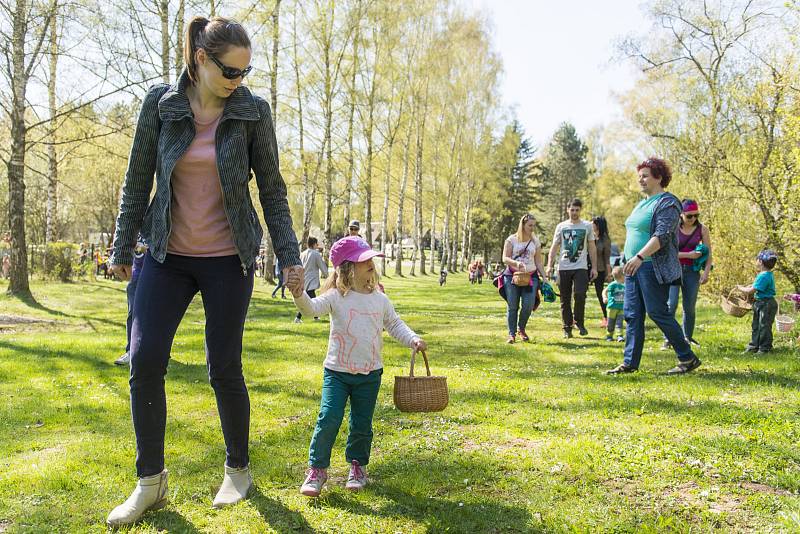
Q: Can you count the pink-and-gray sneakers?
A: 2